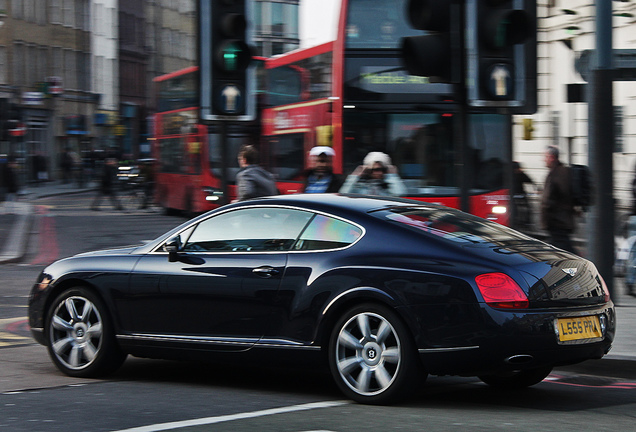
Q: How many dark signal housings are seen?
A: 3